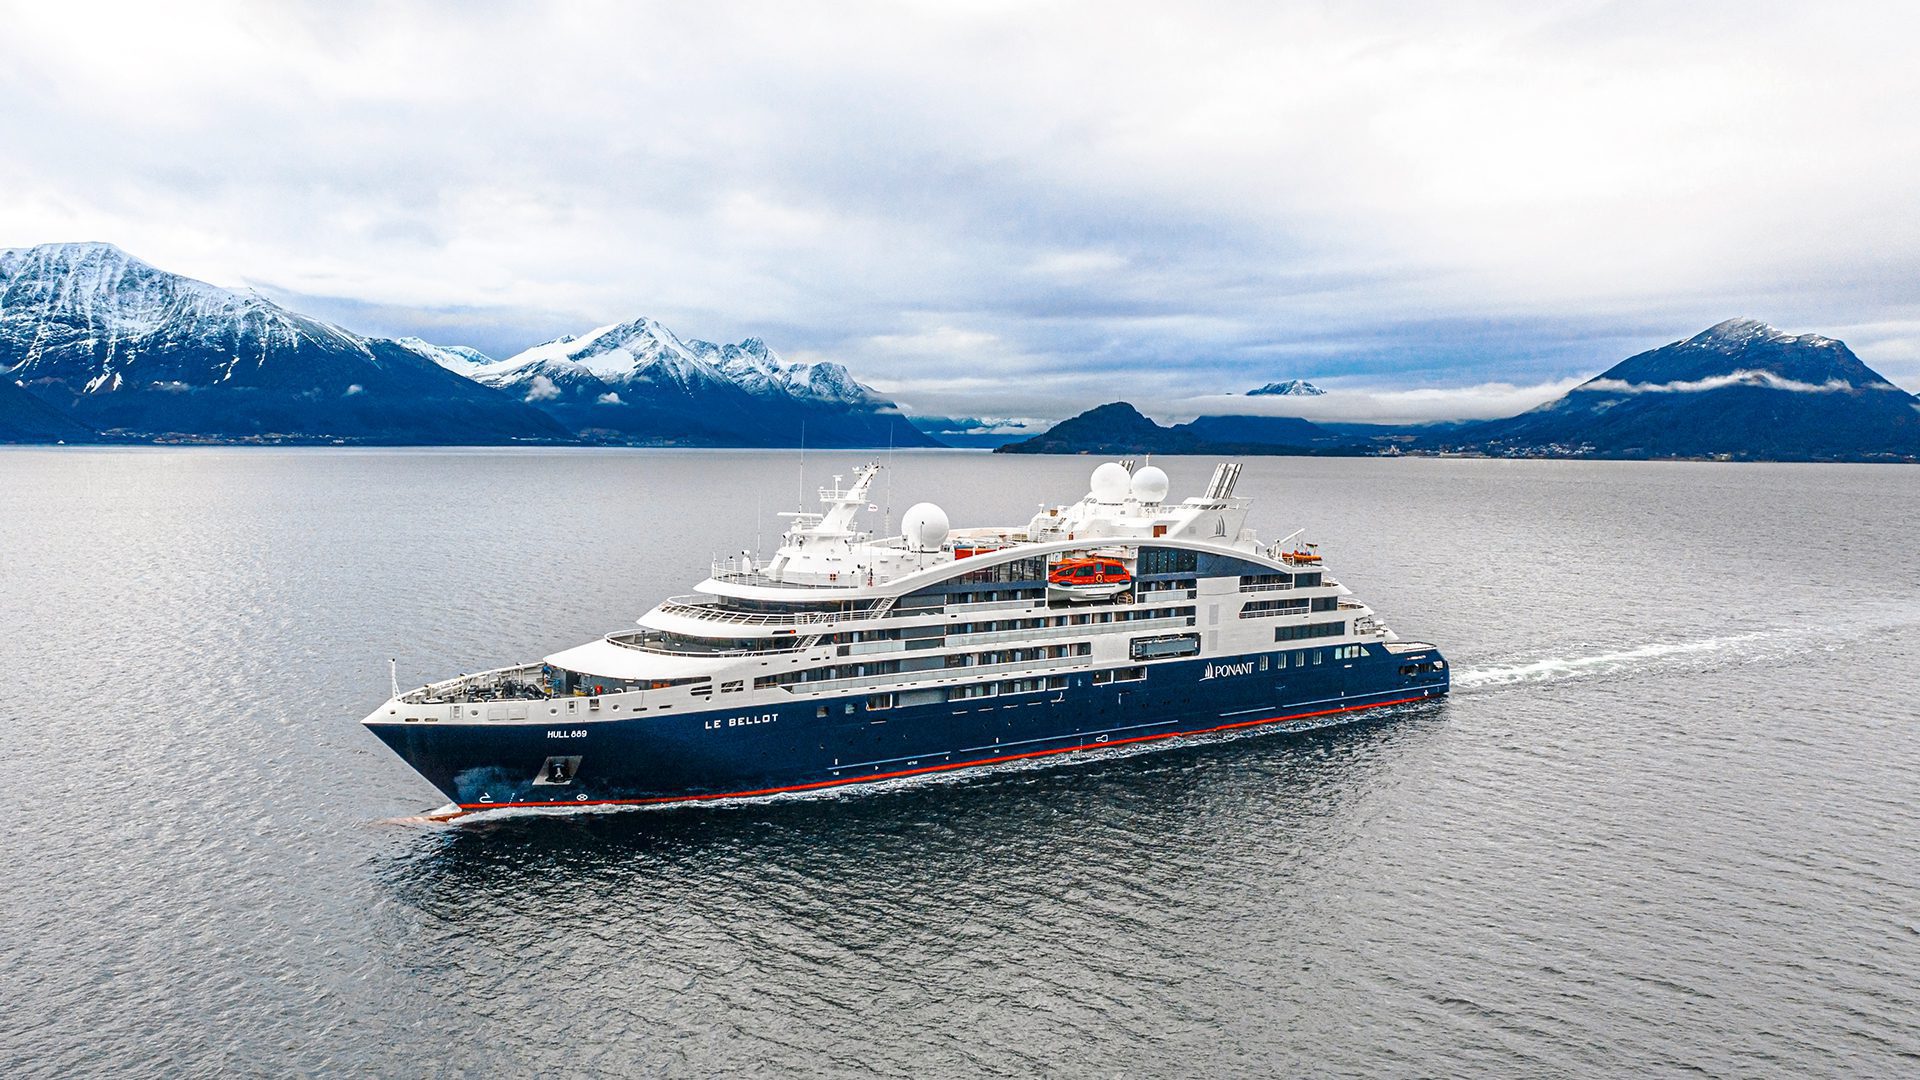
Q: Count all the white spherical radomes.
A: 3